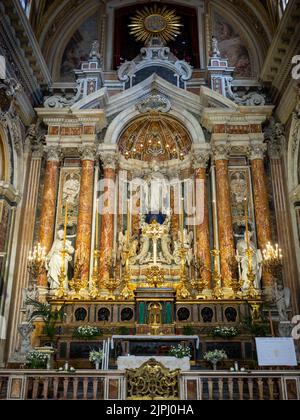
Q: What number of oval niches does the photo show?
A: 6